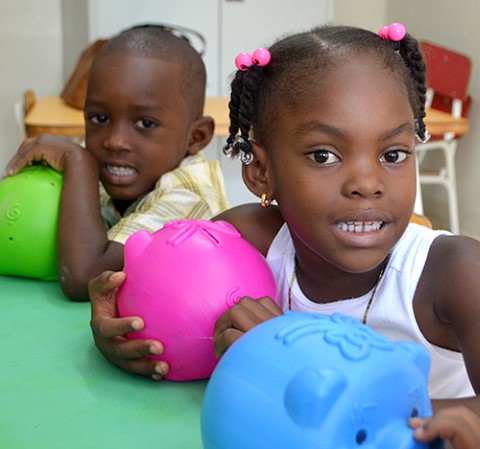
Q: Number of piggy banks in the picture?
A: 3